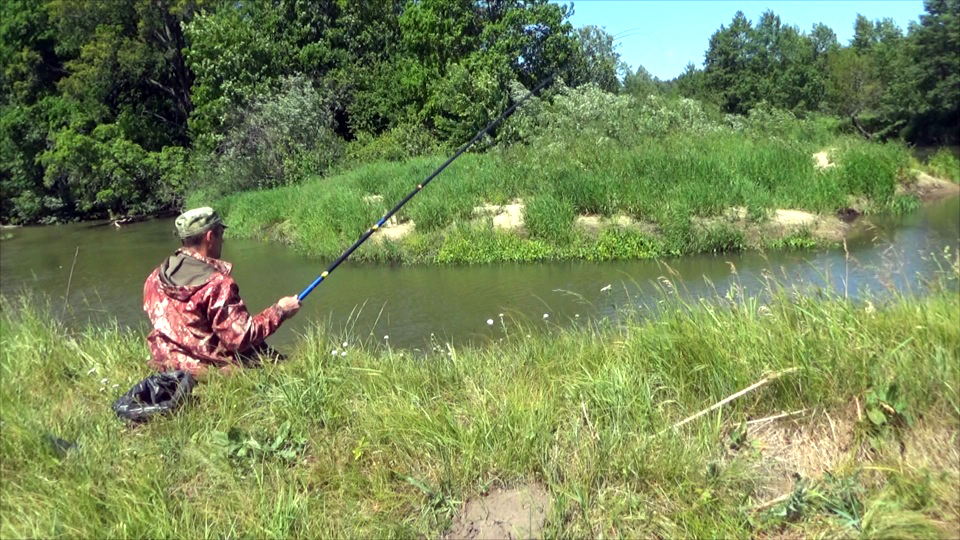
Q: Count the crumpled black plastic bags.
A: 1